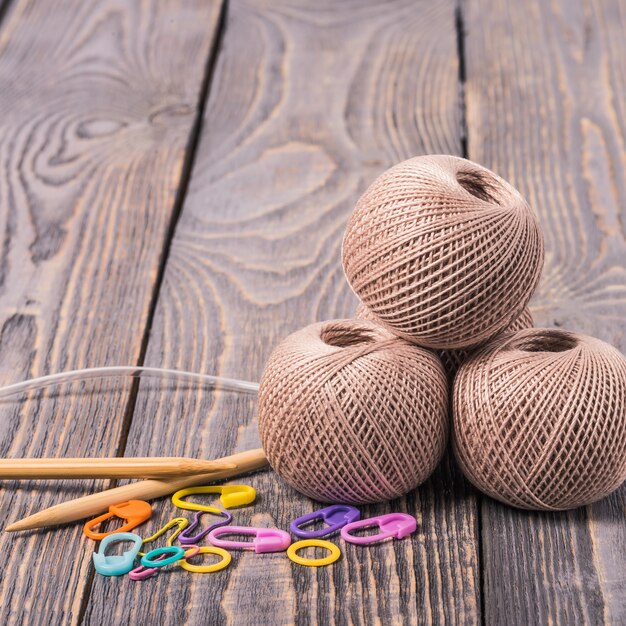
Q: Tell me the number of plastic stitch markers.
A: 12